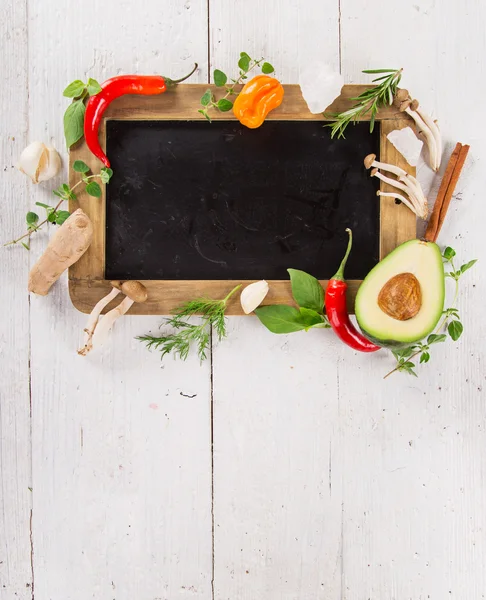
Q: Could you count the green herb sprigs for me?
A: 7